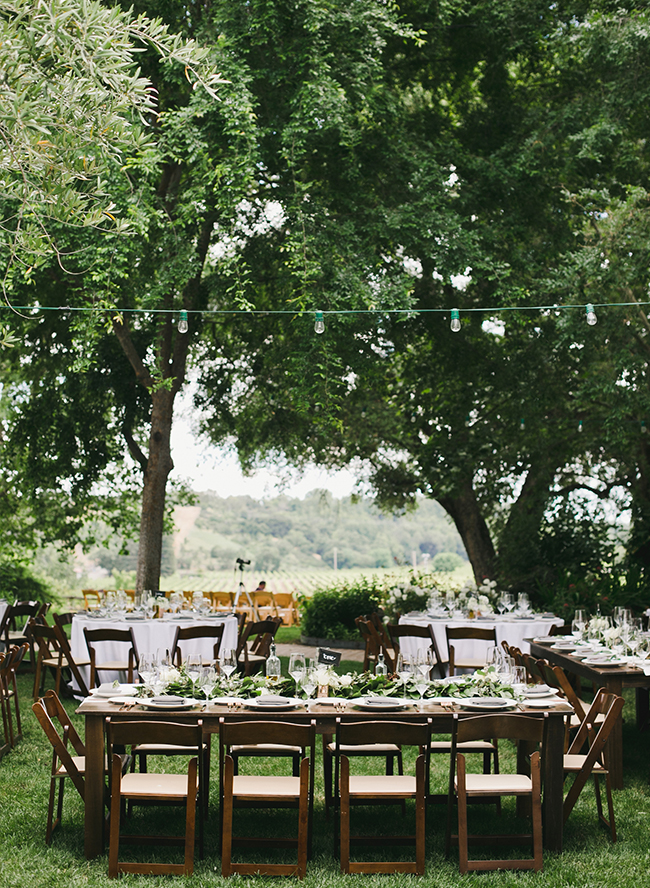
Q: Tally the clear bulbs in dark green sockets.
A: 4